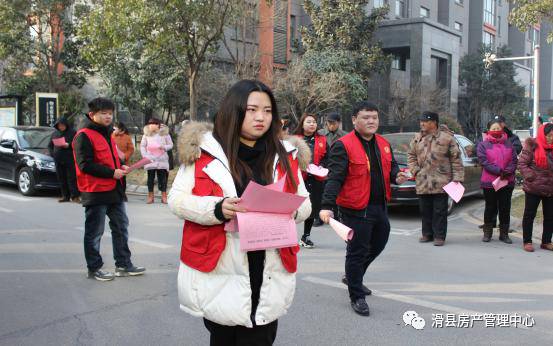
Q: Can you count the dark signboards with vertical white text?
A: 1